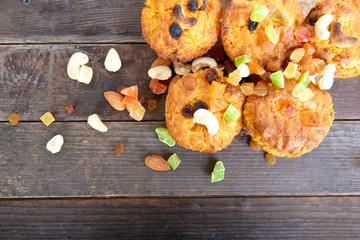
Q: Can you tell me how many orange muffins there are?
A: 5